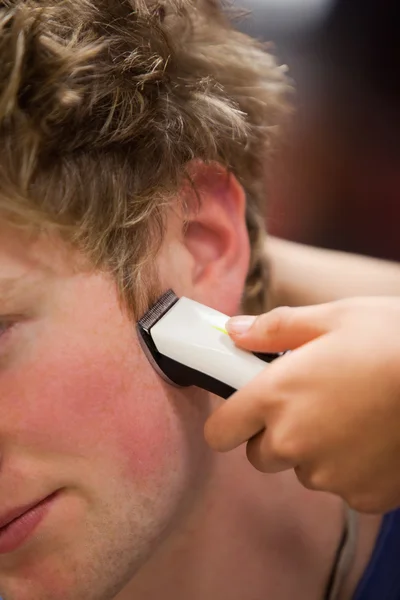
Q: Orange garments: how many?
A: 0